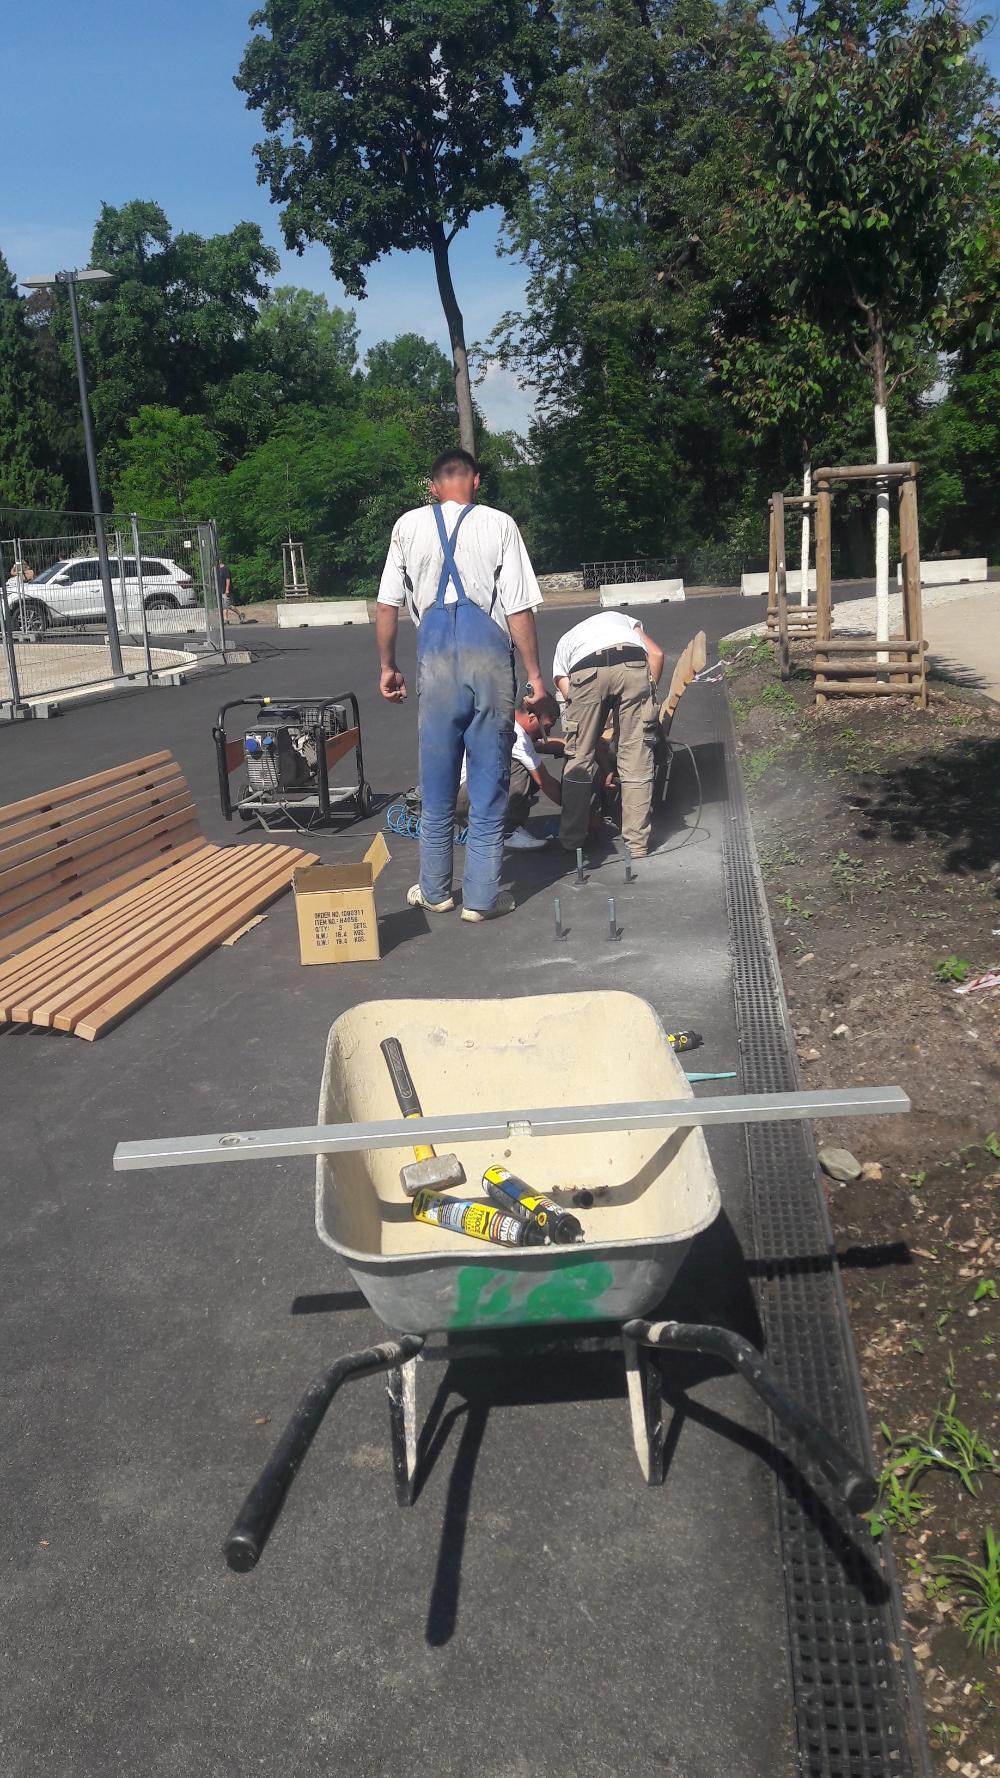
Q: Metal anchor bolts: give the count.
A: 4